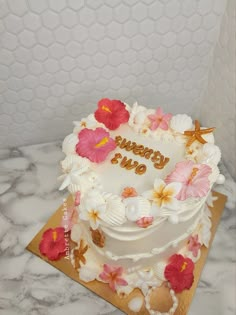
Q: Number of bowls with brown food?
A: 0